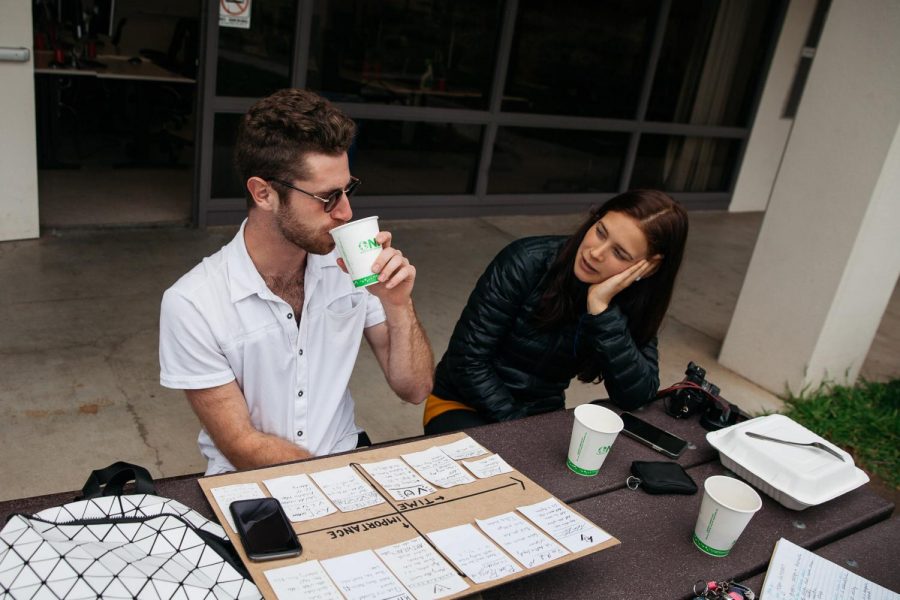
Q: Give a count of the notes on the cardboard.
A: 13